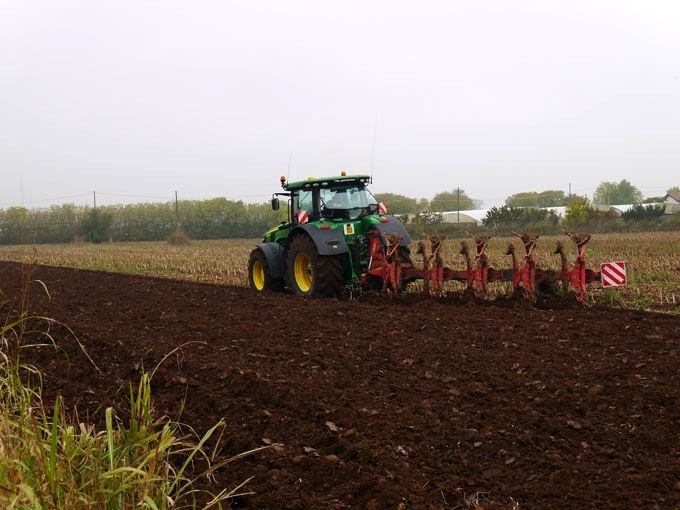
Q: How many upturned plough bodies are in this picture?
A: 5